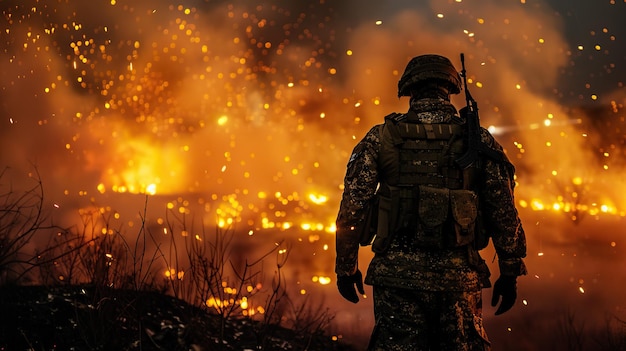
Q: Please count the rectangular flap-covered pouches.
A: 2